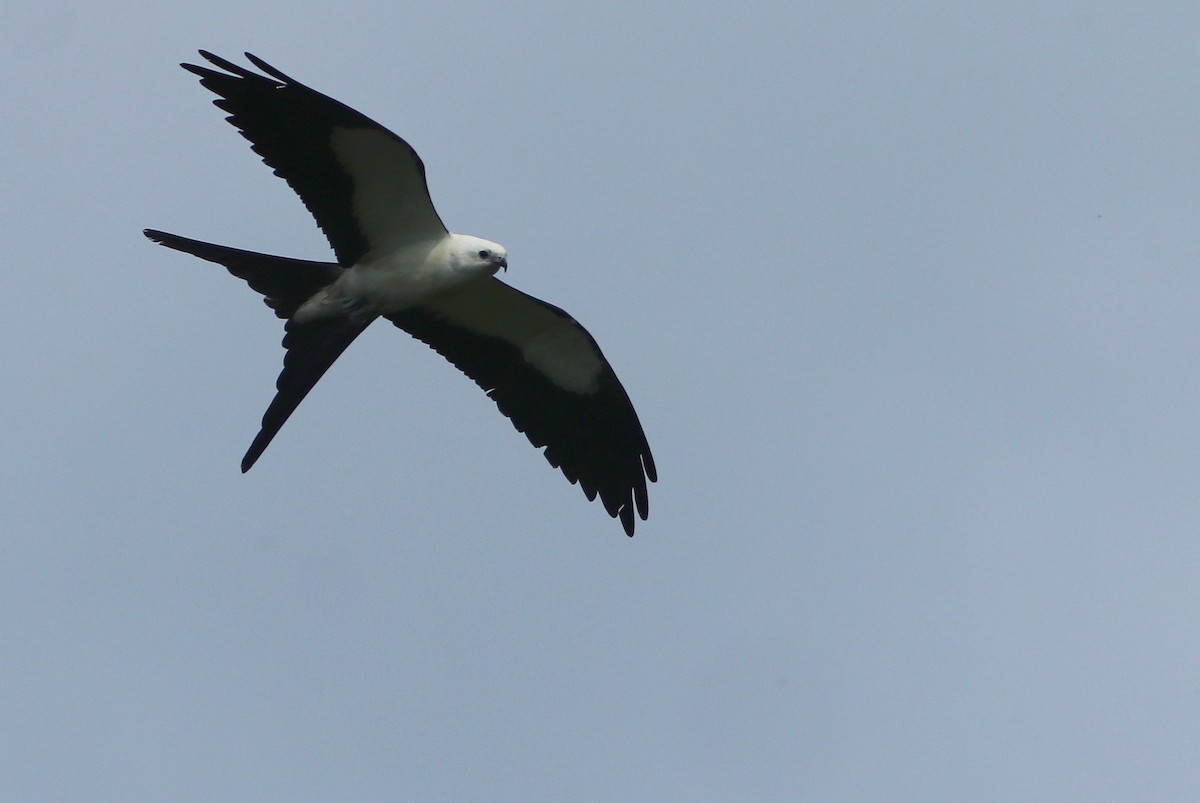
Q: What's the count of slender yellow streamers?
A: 0